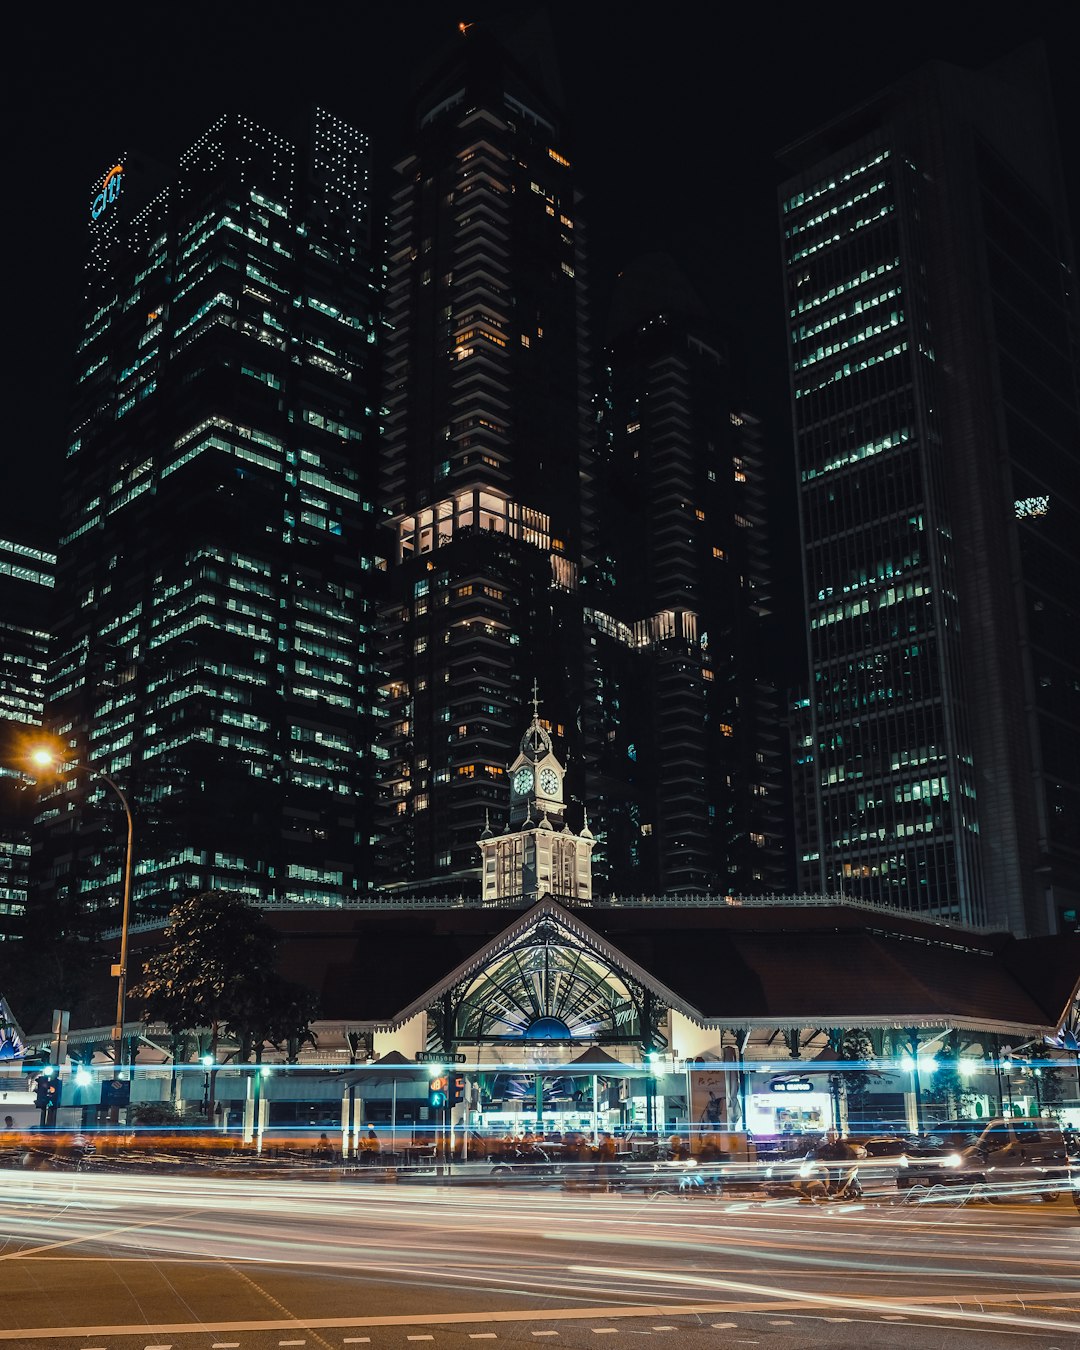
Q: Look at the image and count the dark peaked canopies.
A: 3